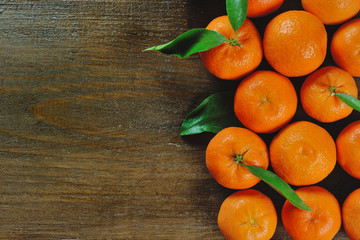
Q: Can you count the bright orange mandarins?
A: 13